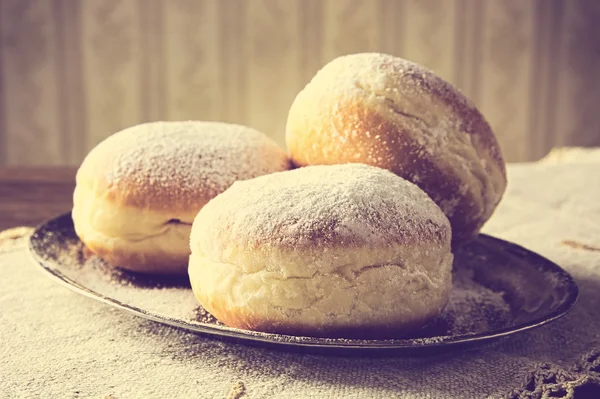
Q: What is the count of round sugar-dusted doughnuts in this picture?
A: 3